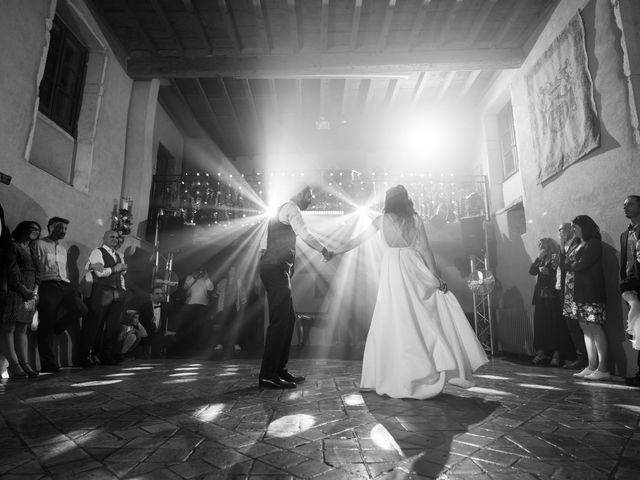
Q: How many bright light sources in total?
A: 3